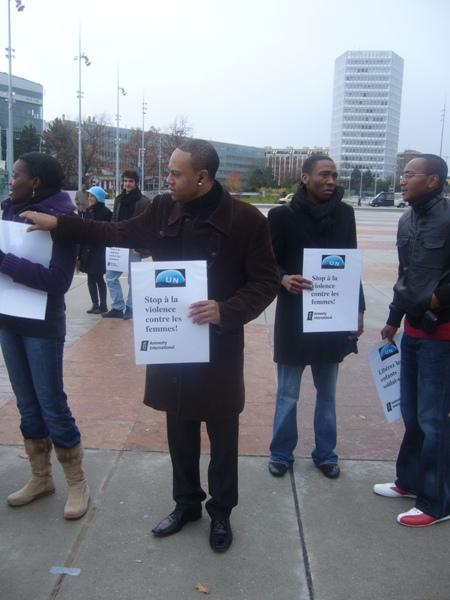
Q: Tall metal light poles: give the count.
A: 5